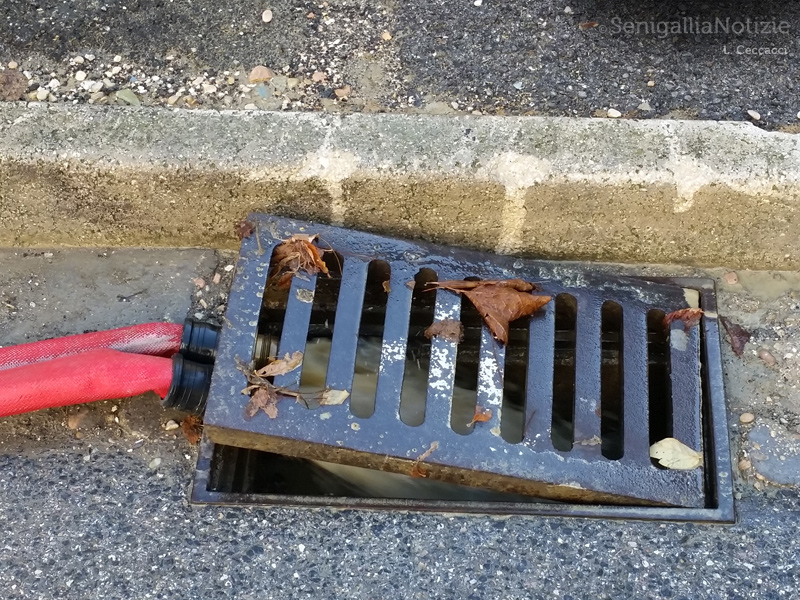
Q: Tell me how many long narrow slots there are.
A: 9